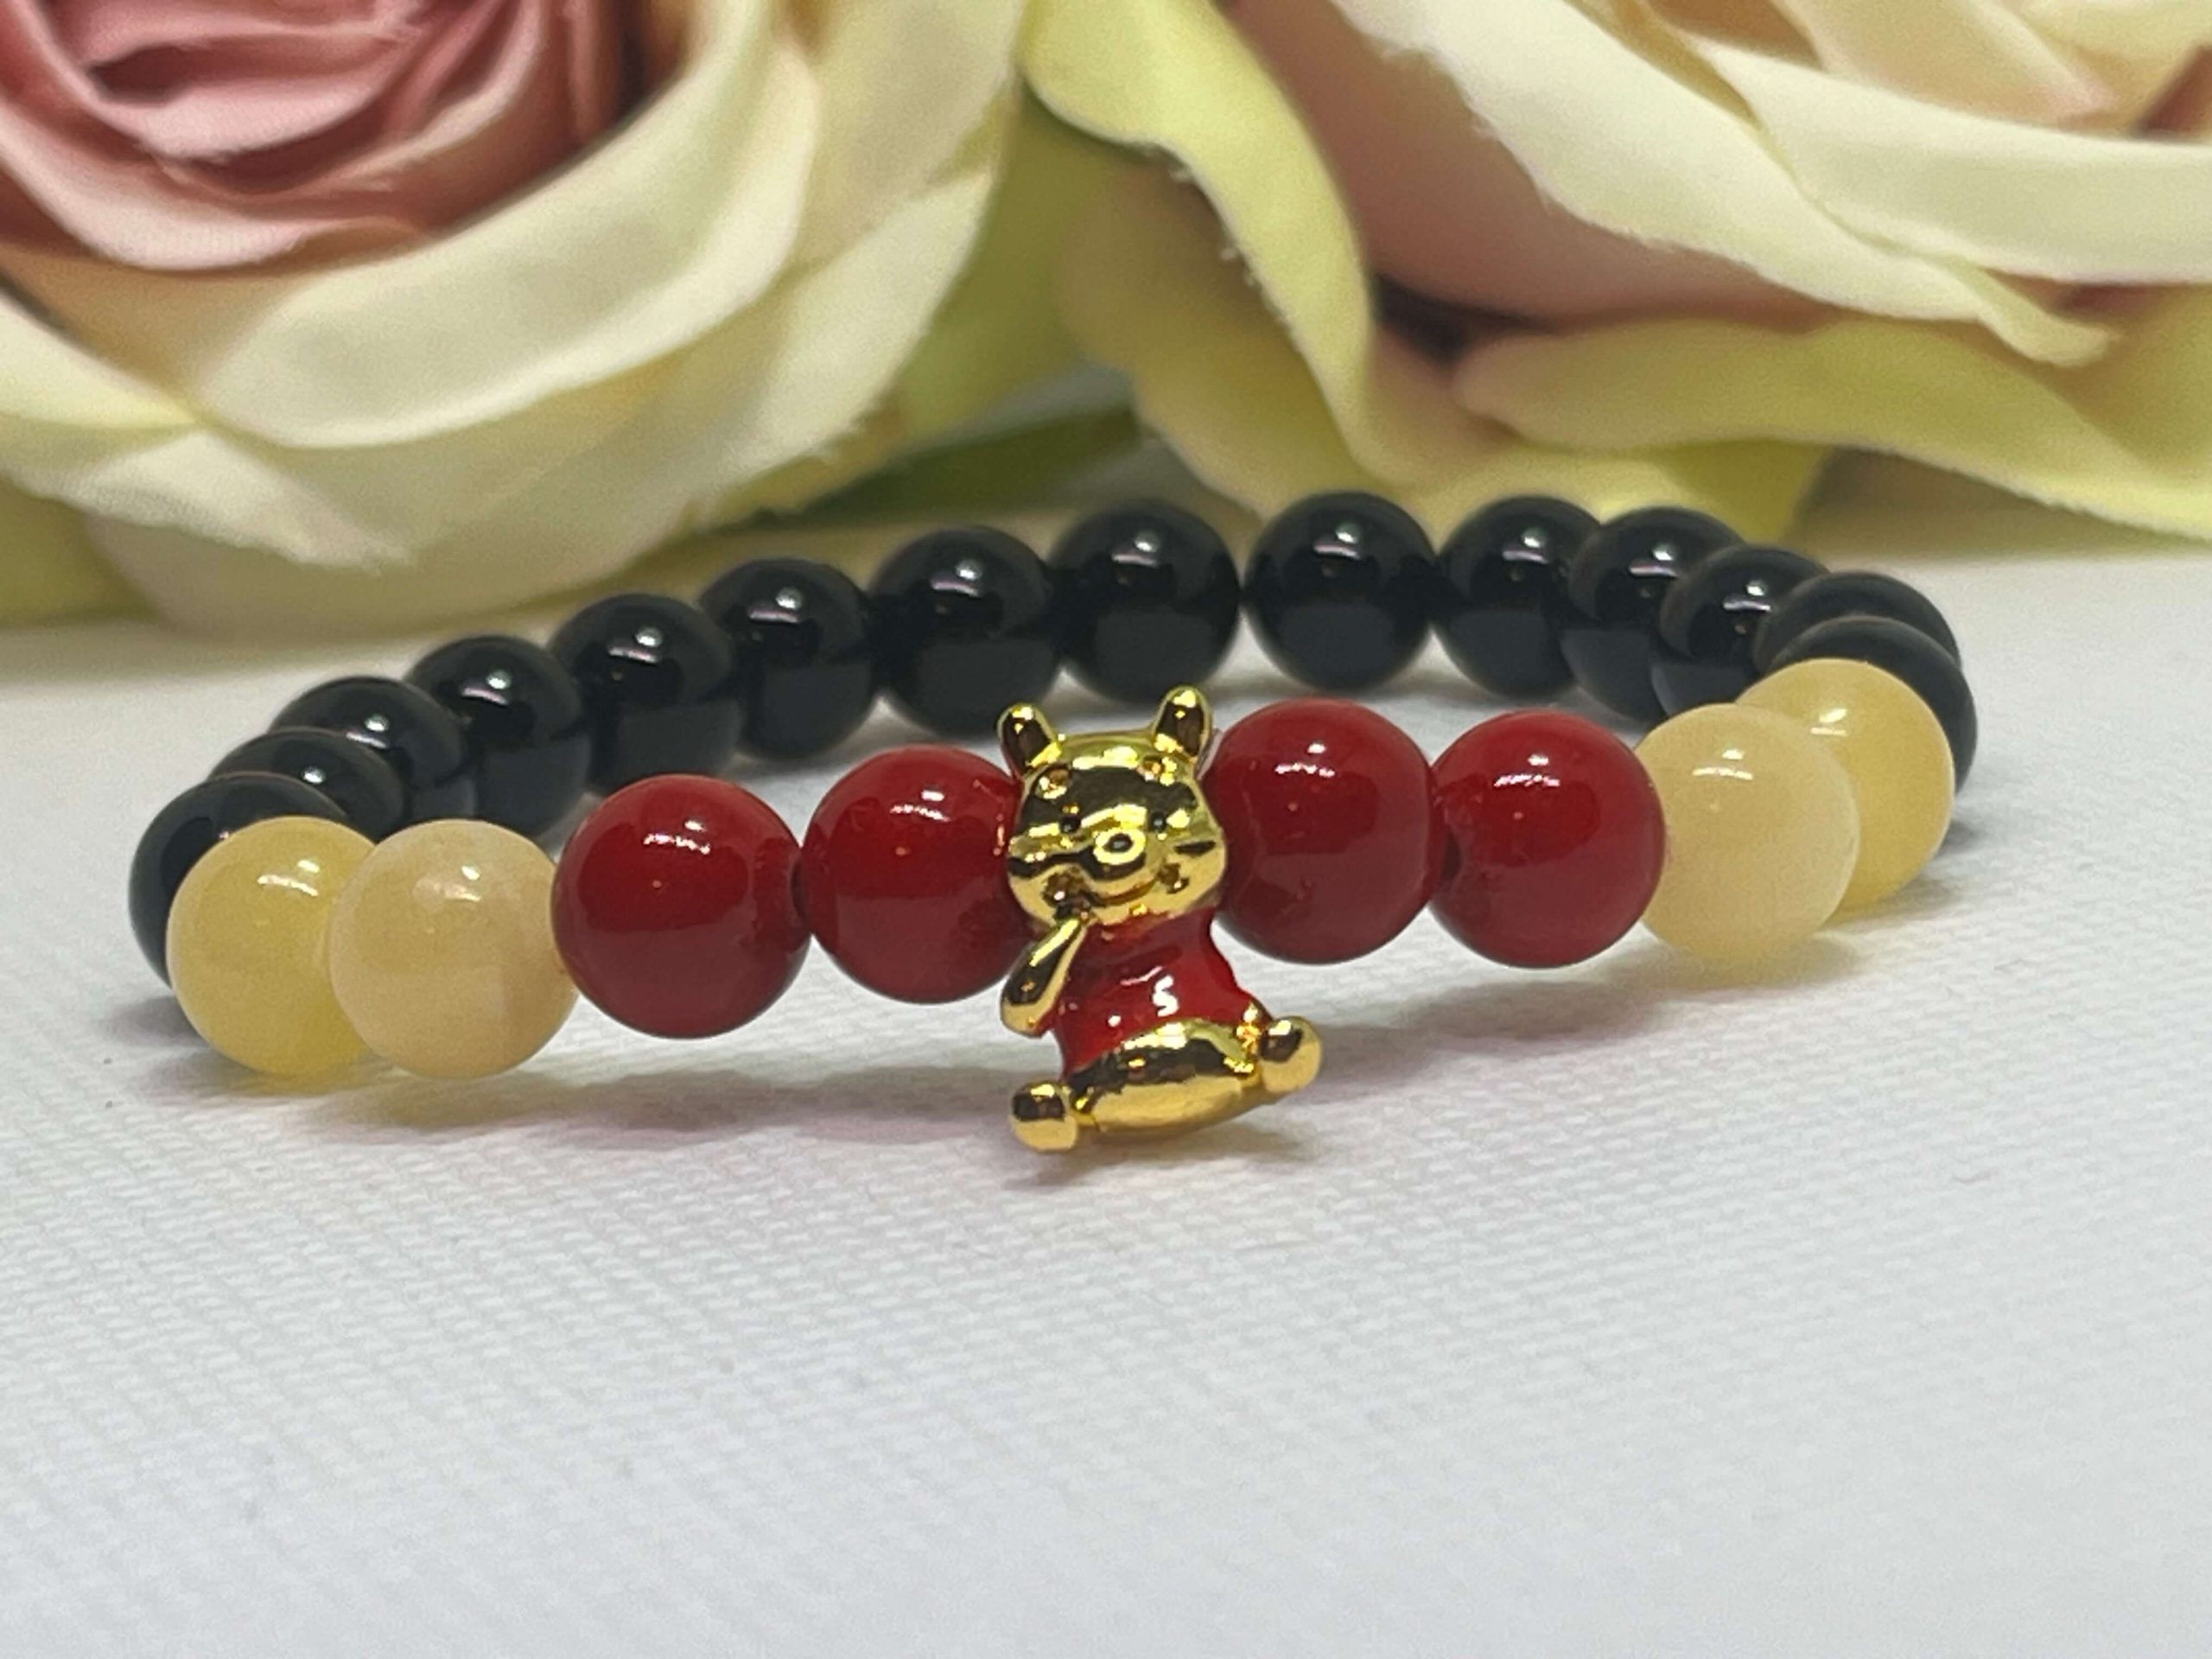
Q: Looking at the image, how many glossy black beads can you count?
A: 14